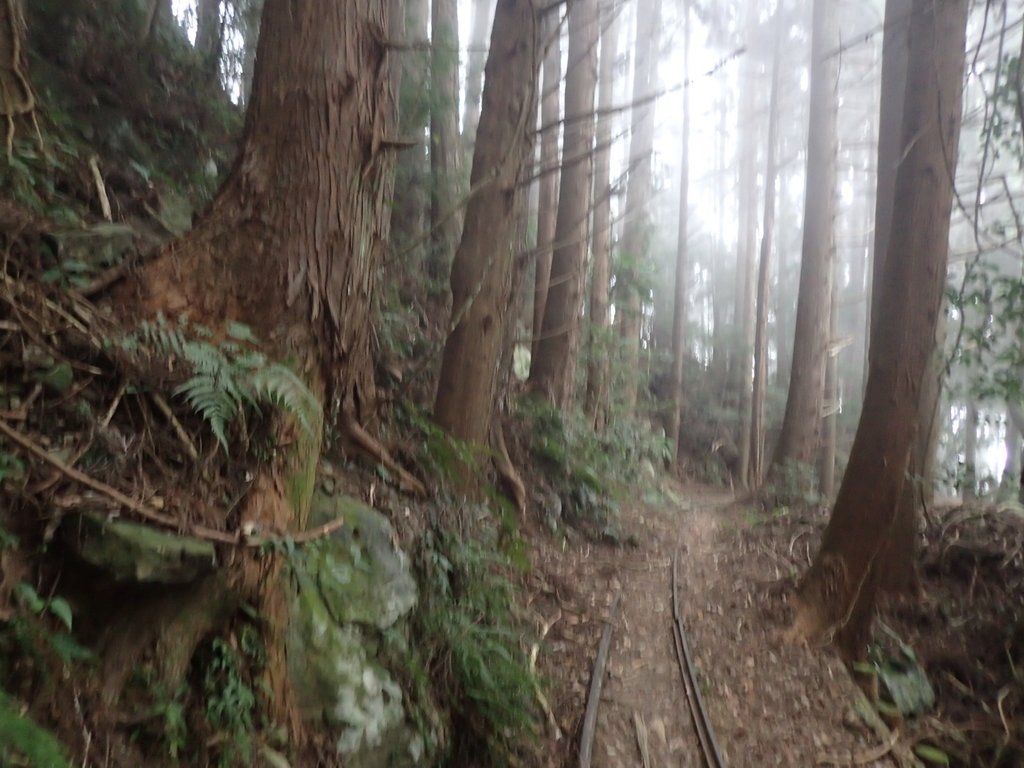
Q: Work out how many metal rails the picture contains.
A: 2